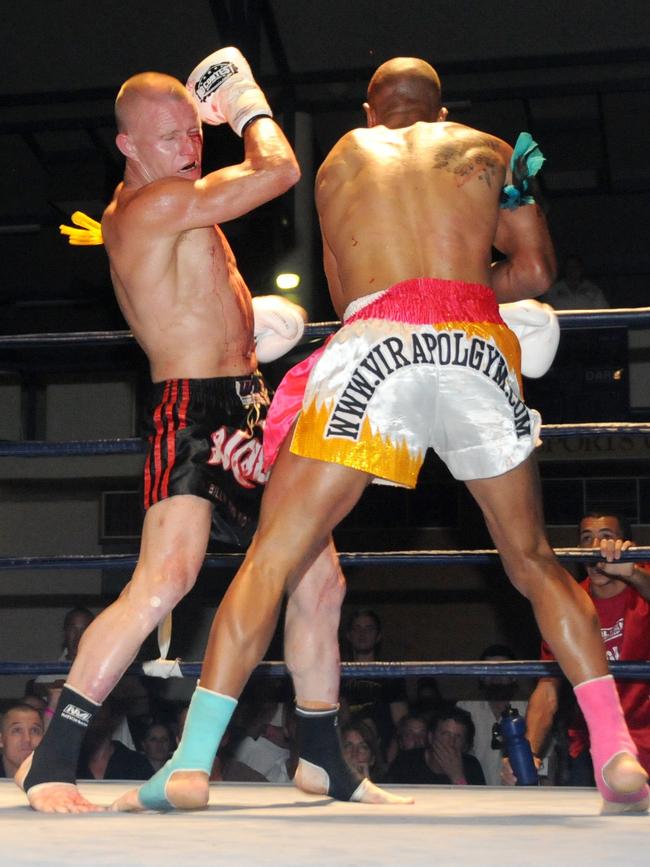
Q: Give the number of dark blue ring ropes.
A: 4